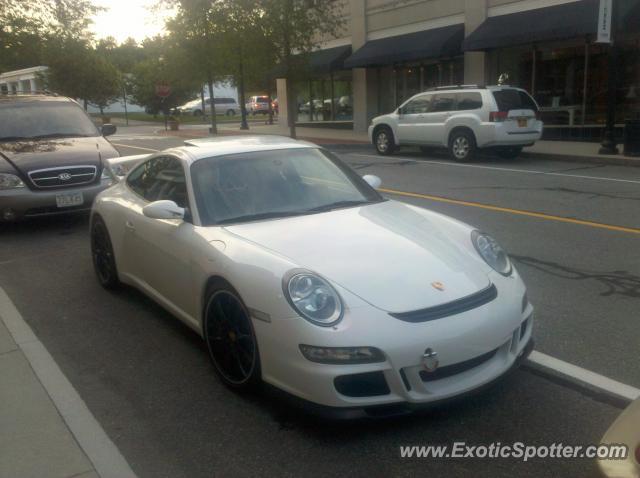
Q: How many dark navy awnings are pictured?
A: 3